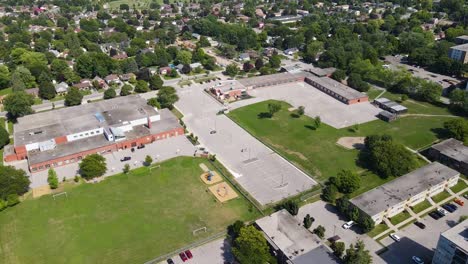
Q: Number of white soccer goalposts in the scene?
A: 3